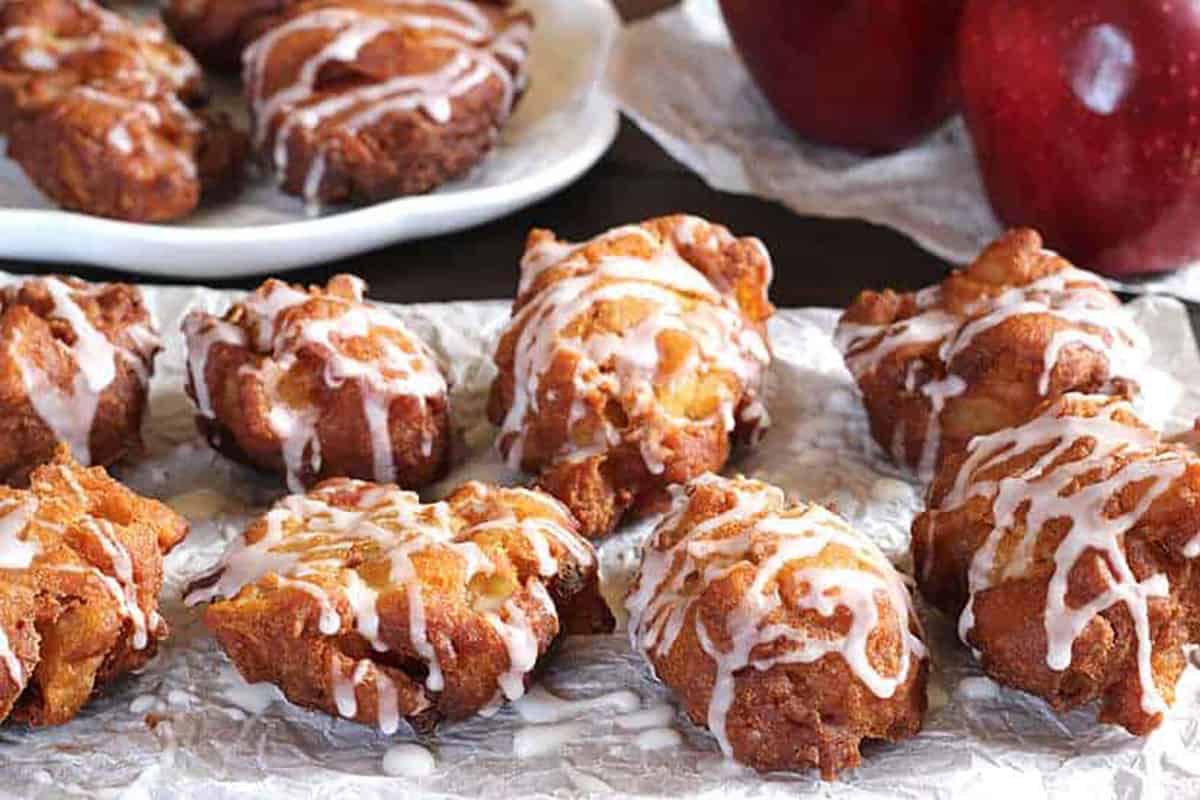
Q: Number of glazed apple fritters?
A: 11